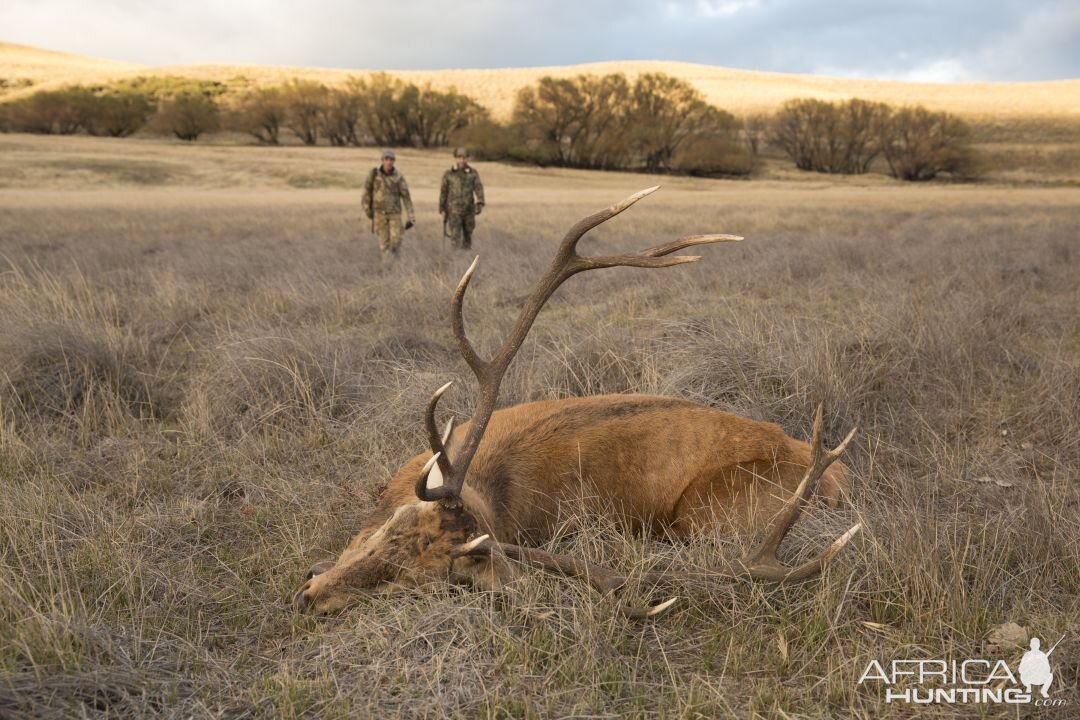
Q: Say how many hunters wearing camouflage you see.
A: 2